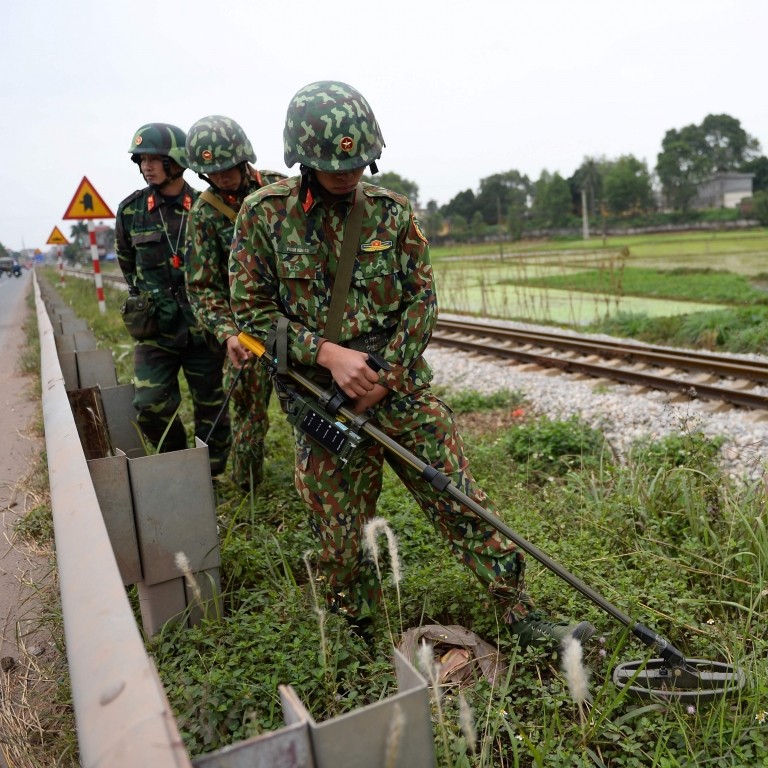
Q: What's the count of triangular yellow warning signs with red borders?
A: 2